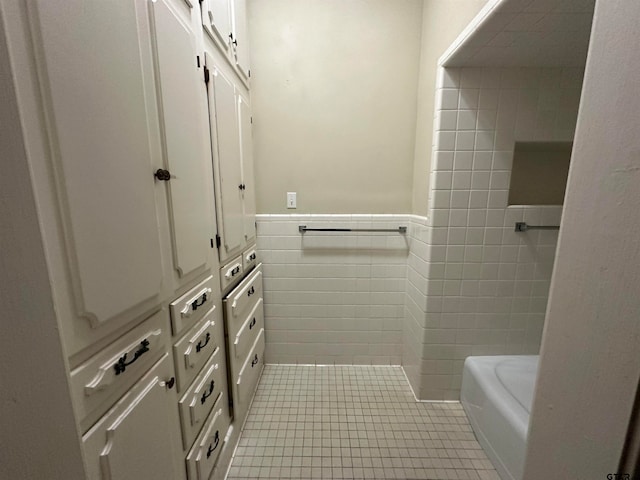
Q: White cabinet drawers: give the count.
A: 10